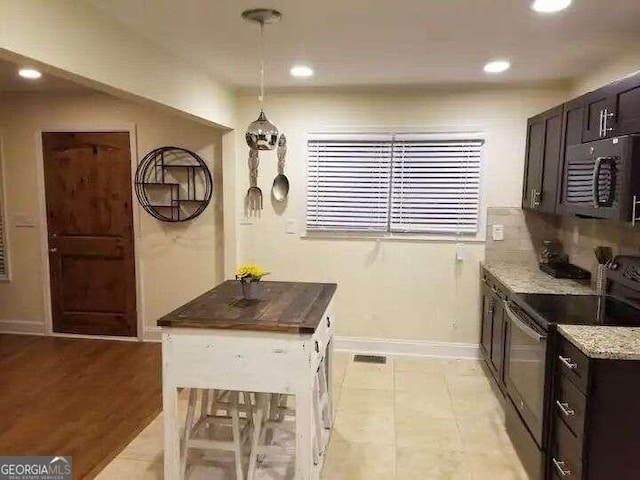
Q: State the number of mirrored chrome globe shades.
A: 1